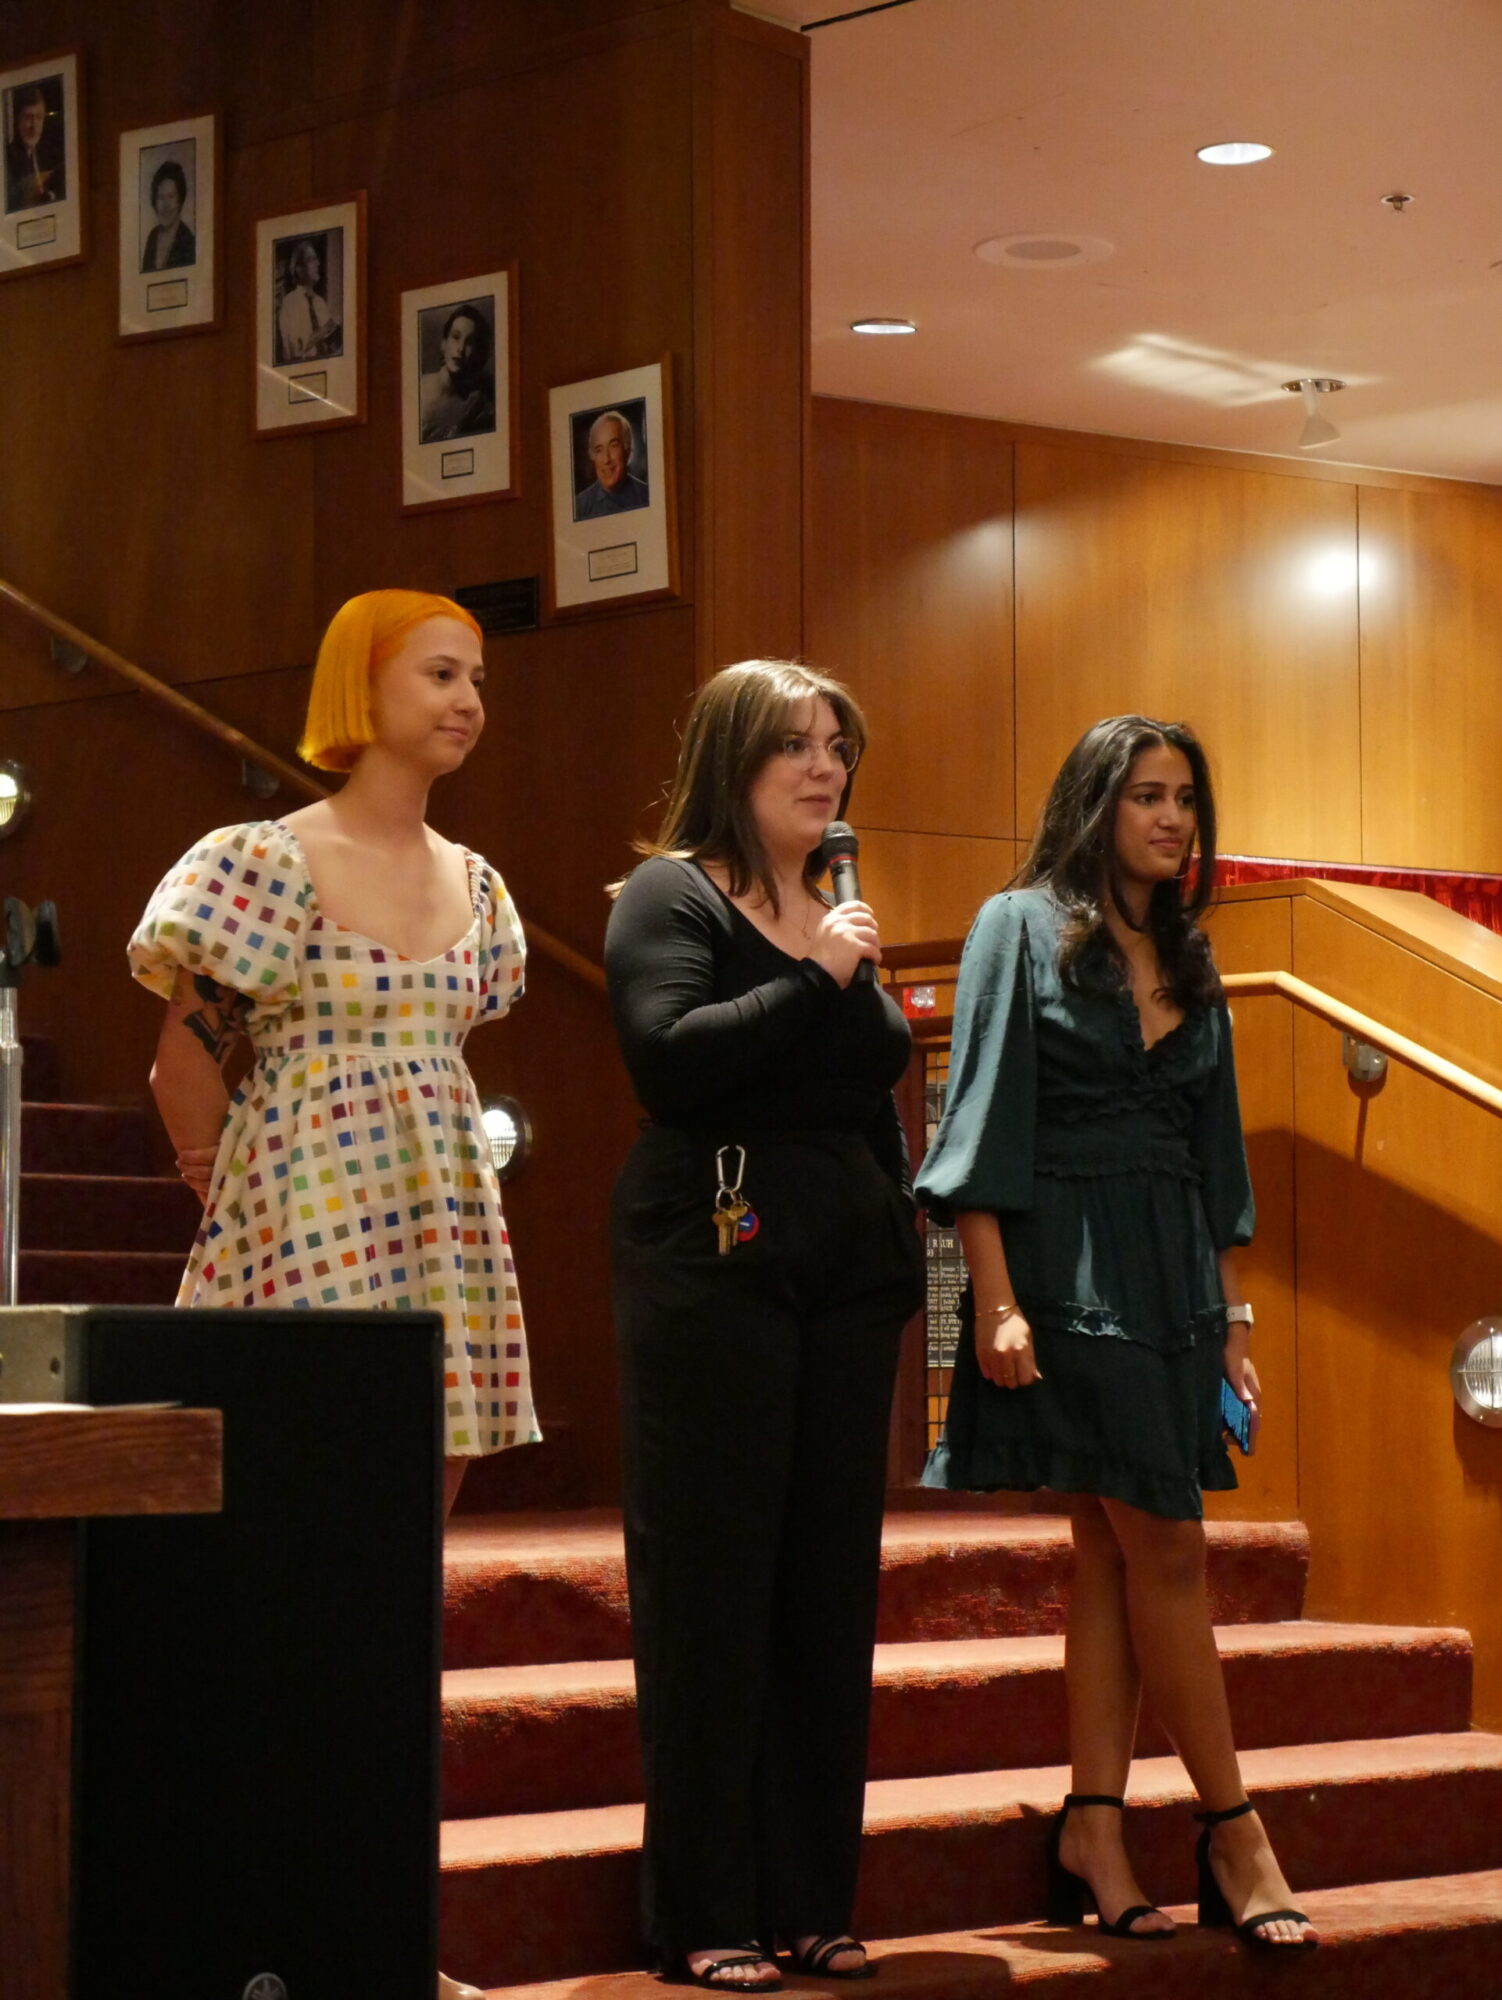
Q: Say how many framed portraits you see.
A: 5